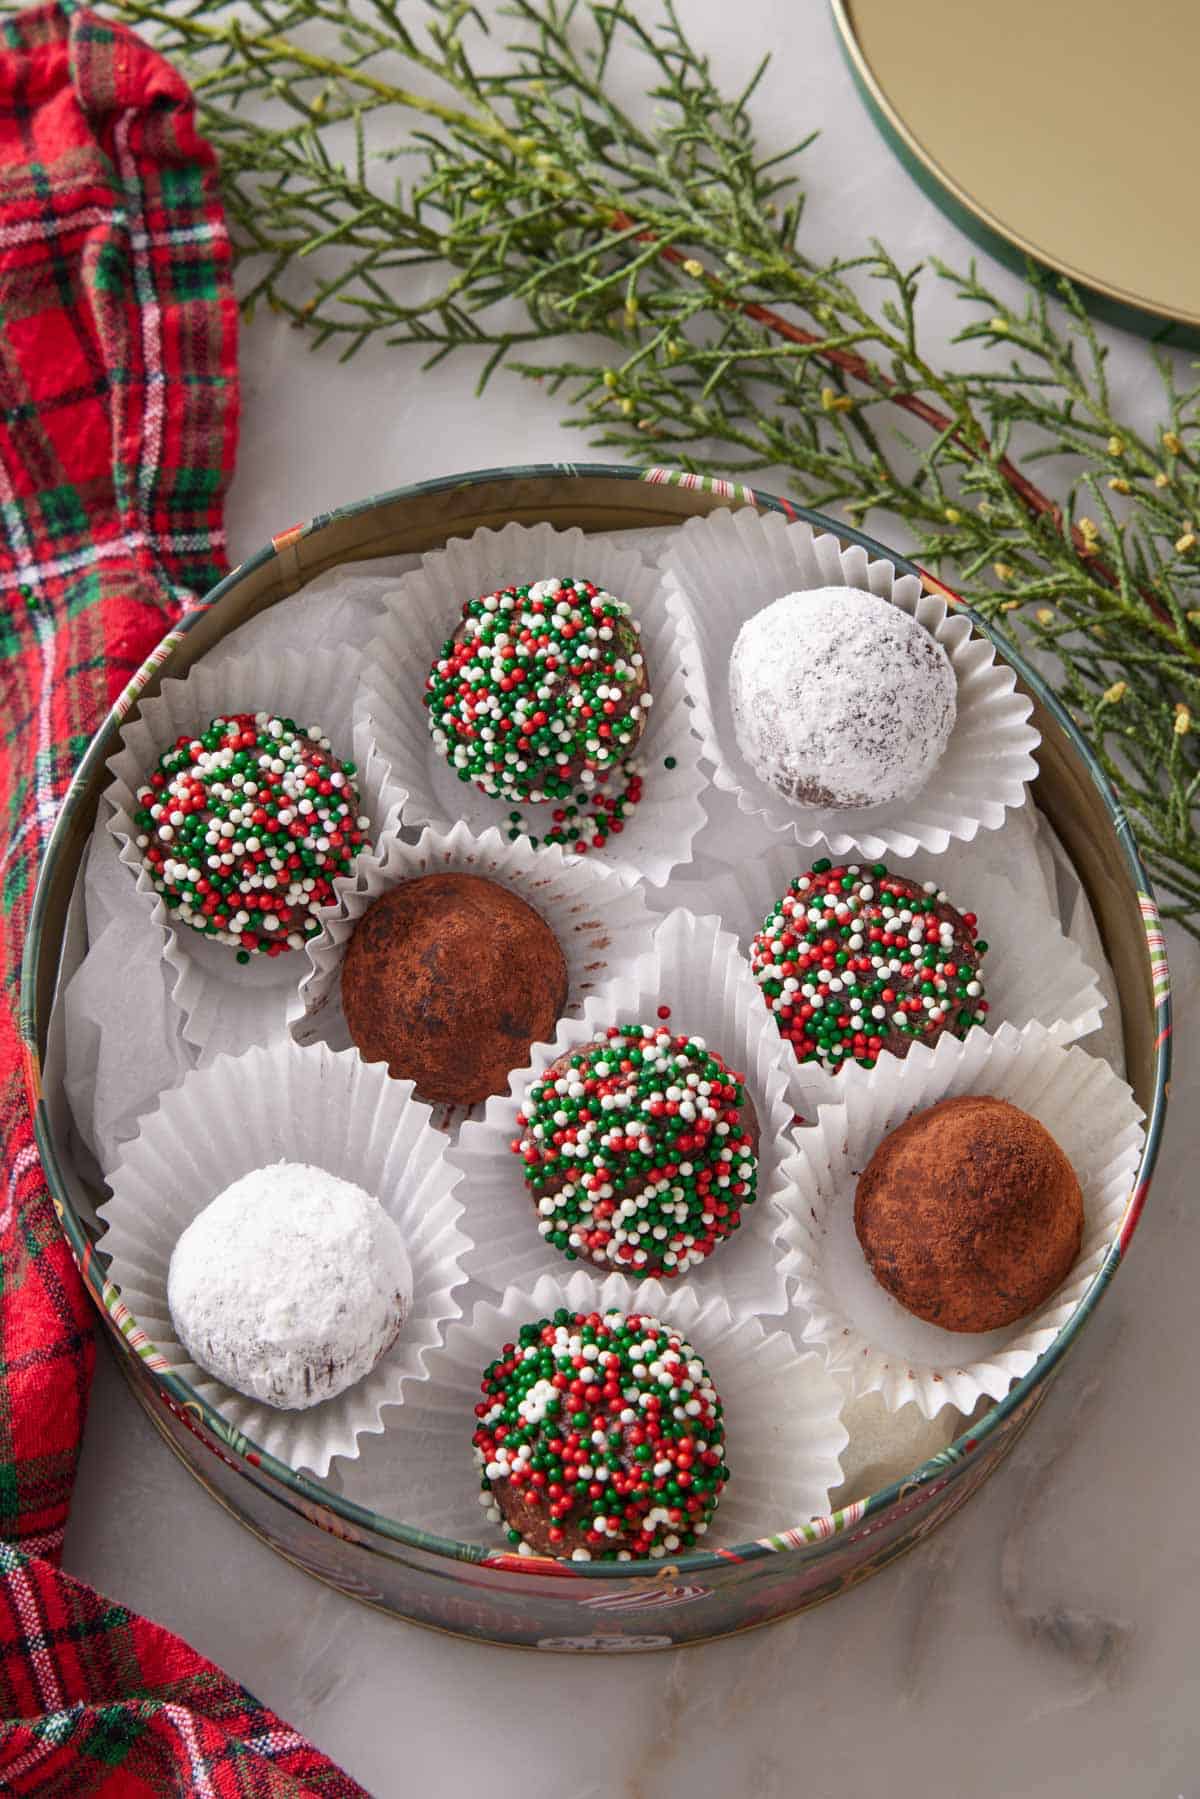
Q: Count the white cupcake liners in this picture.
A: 9